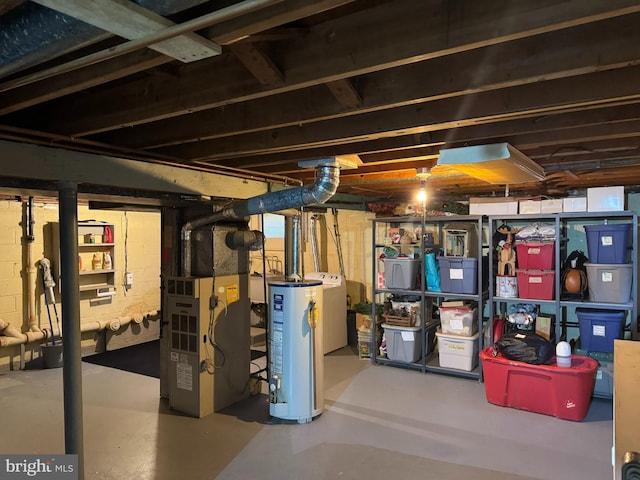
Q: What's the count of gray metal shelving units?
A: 2